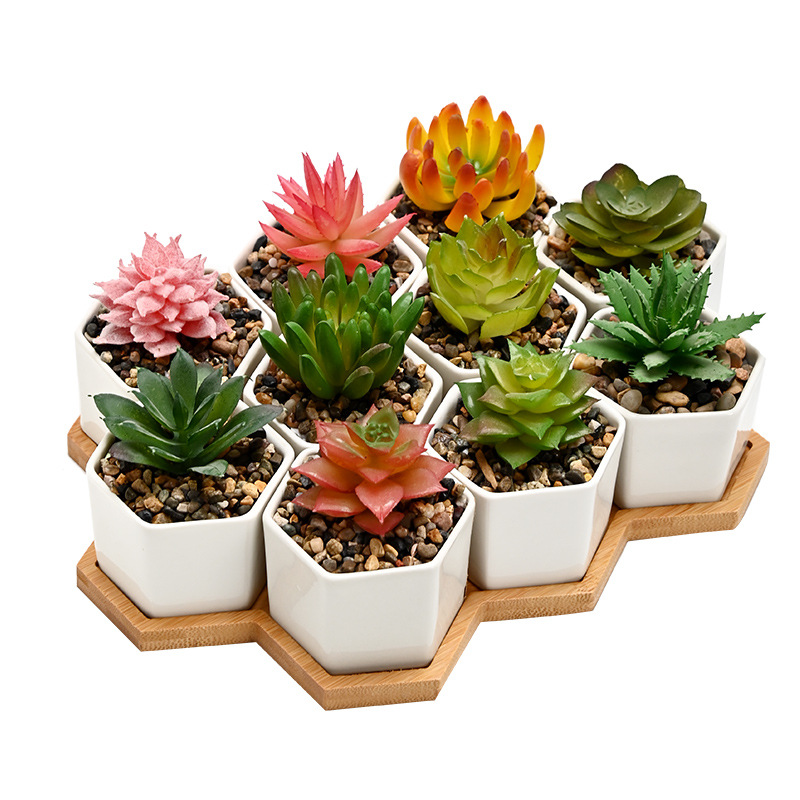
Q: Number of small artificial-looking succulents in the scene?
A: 10